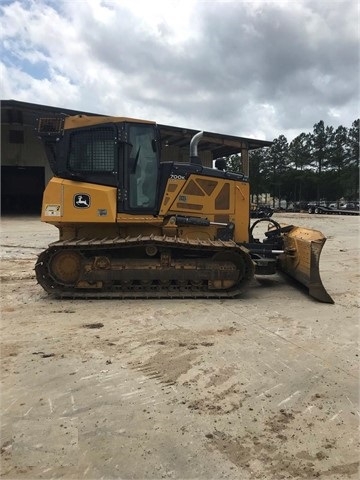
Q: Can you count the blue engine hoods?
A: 0